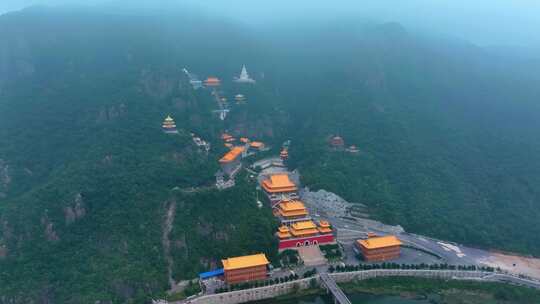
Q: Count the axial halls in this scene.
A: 3